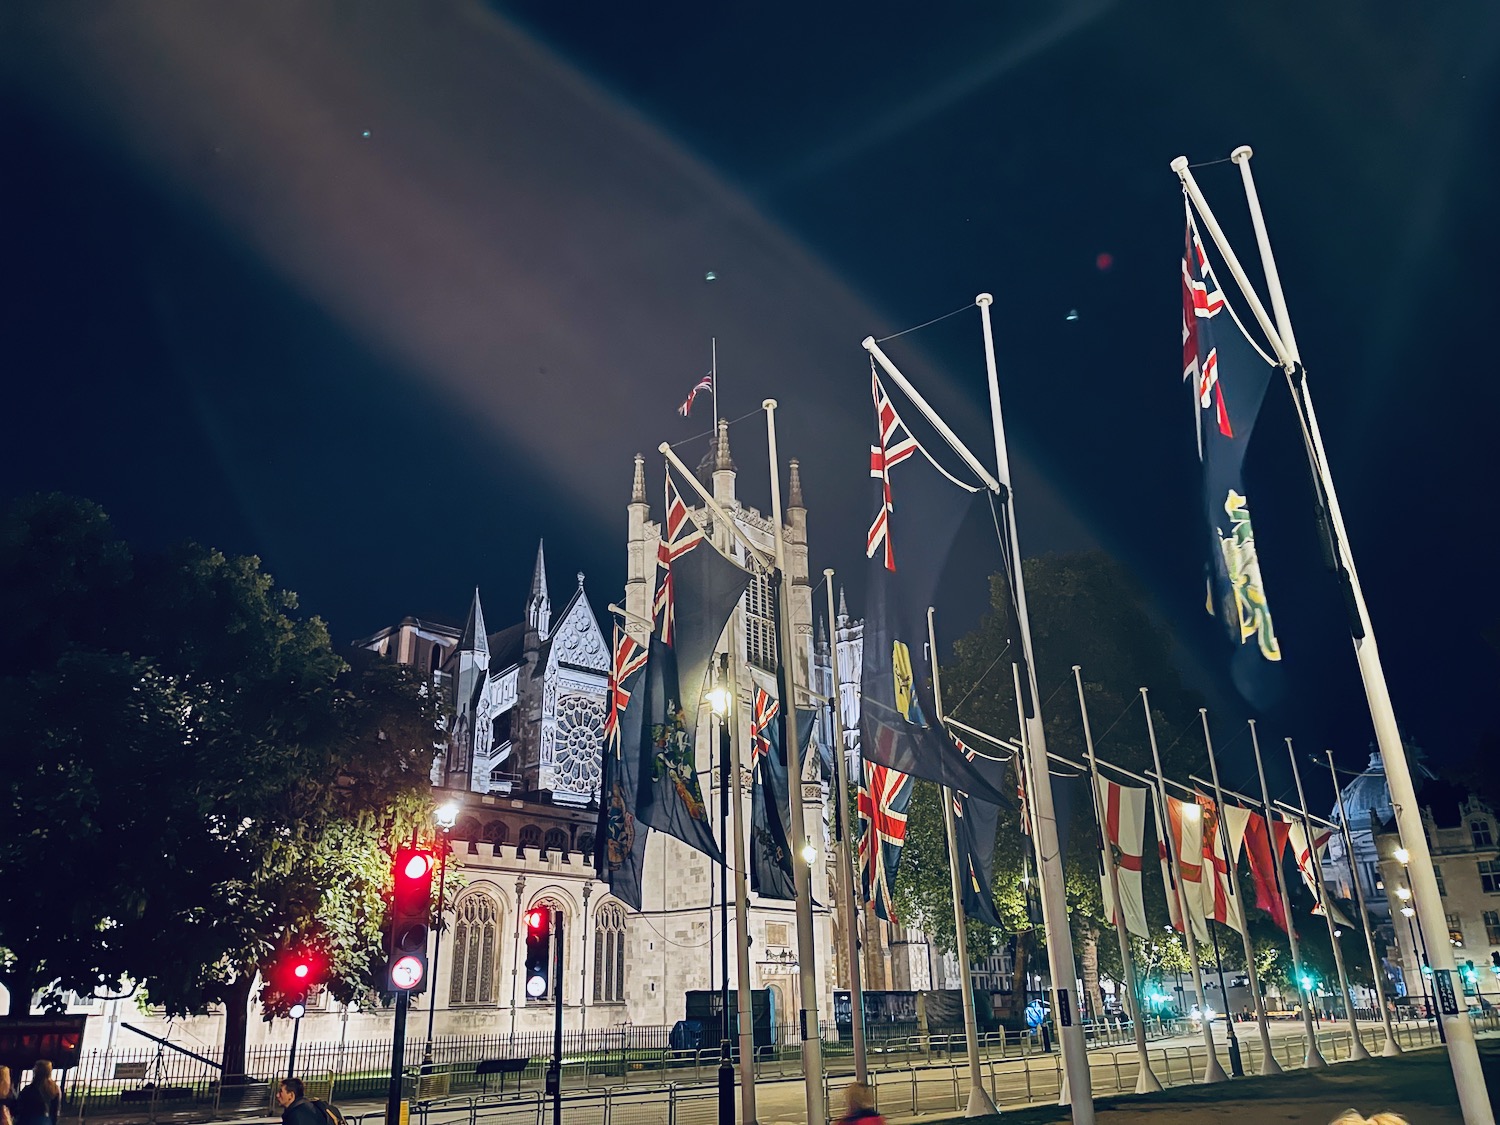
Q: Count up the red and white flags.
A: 4